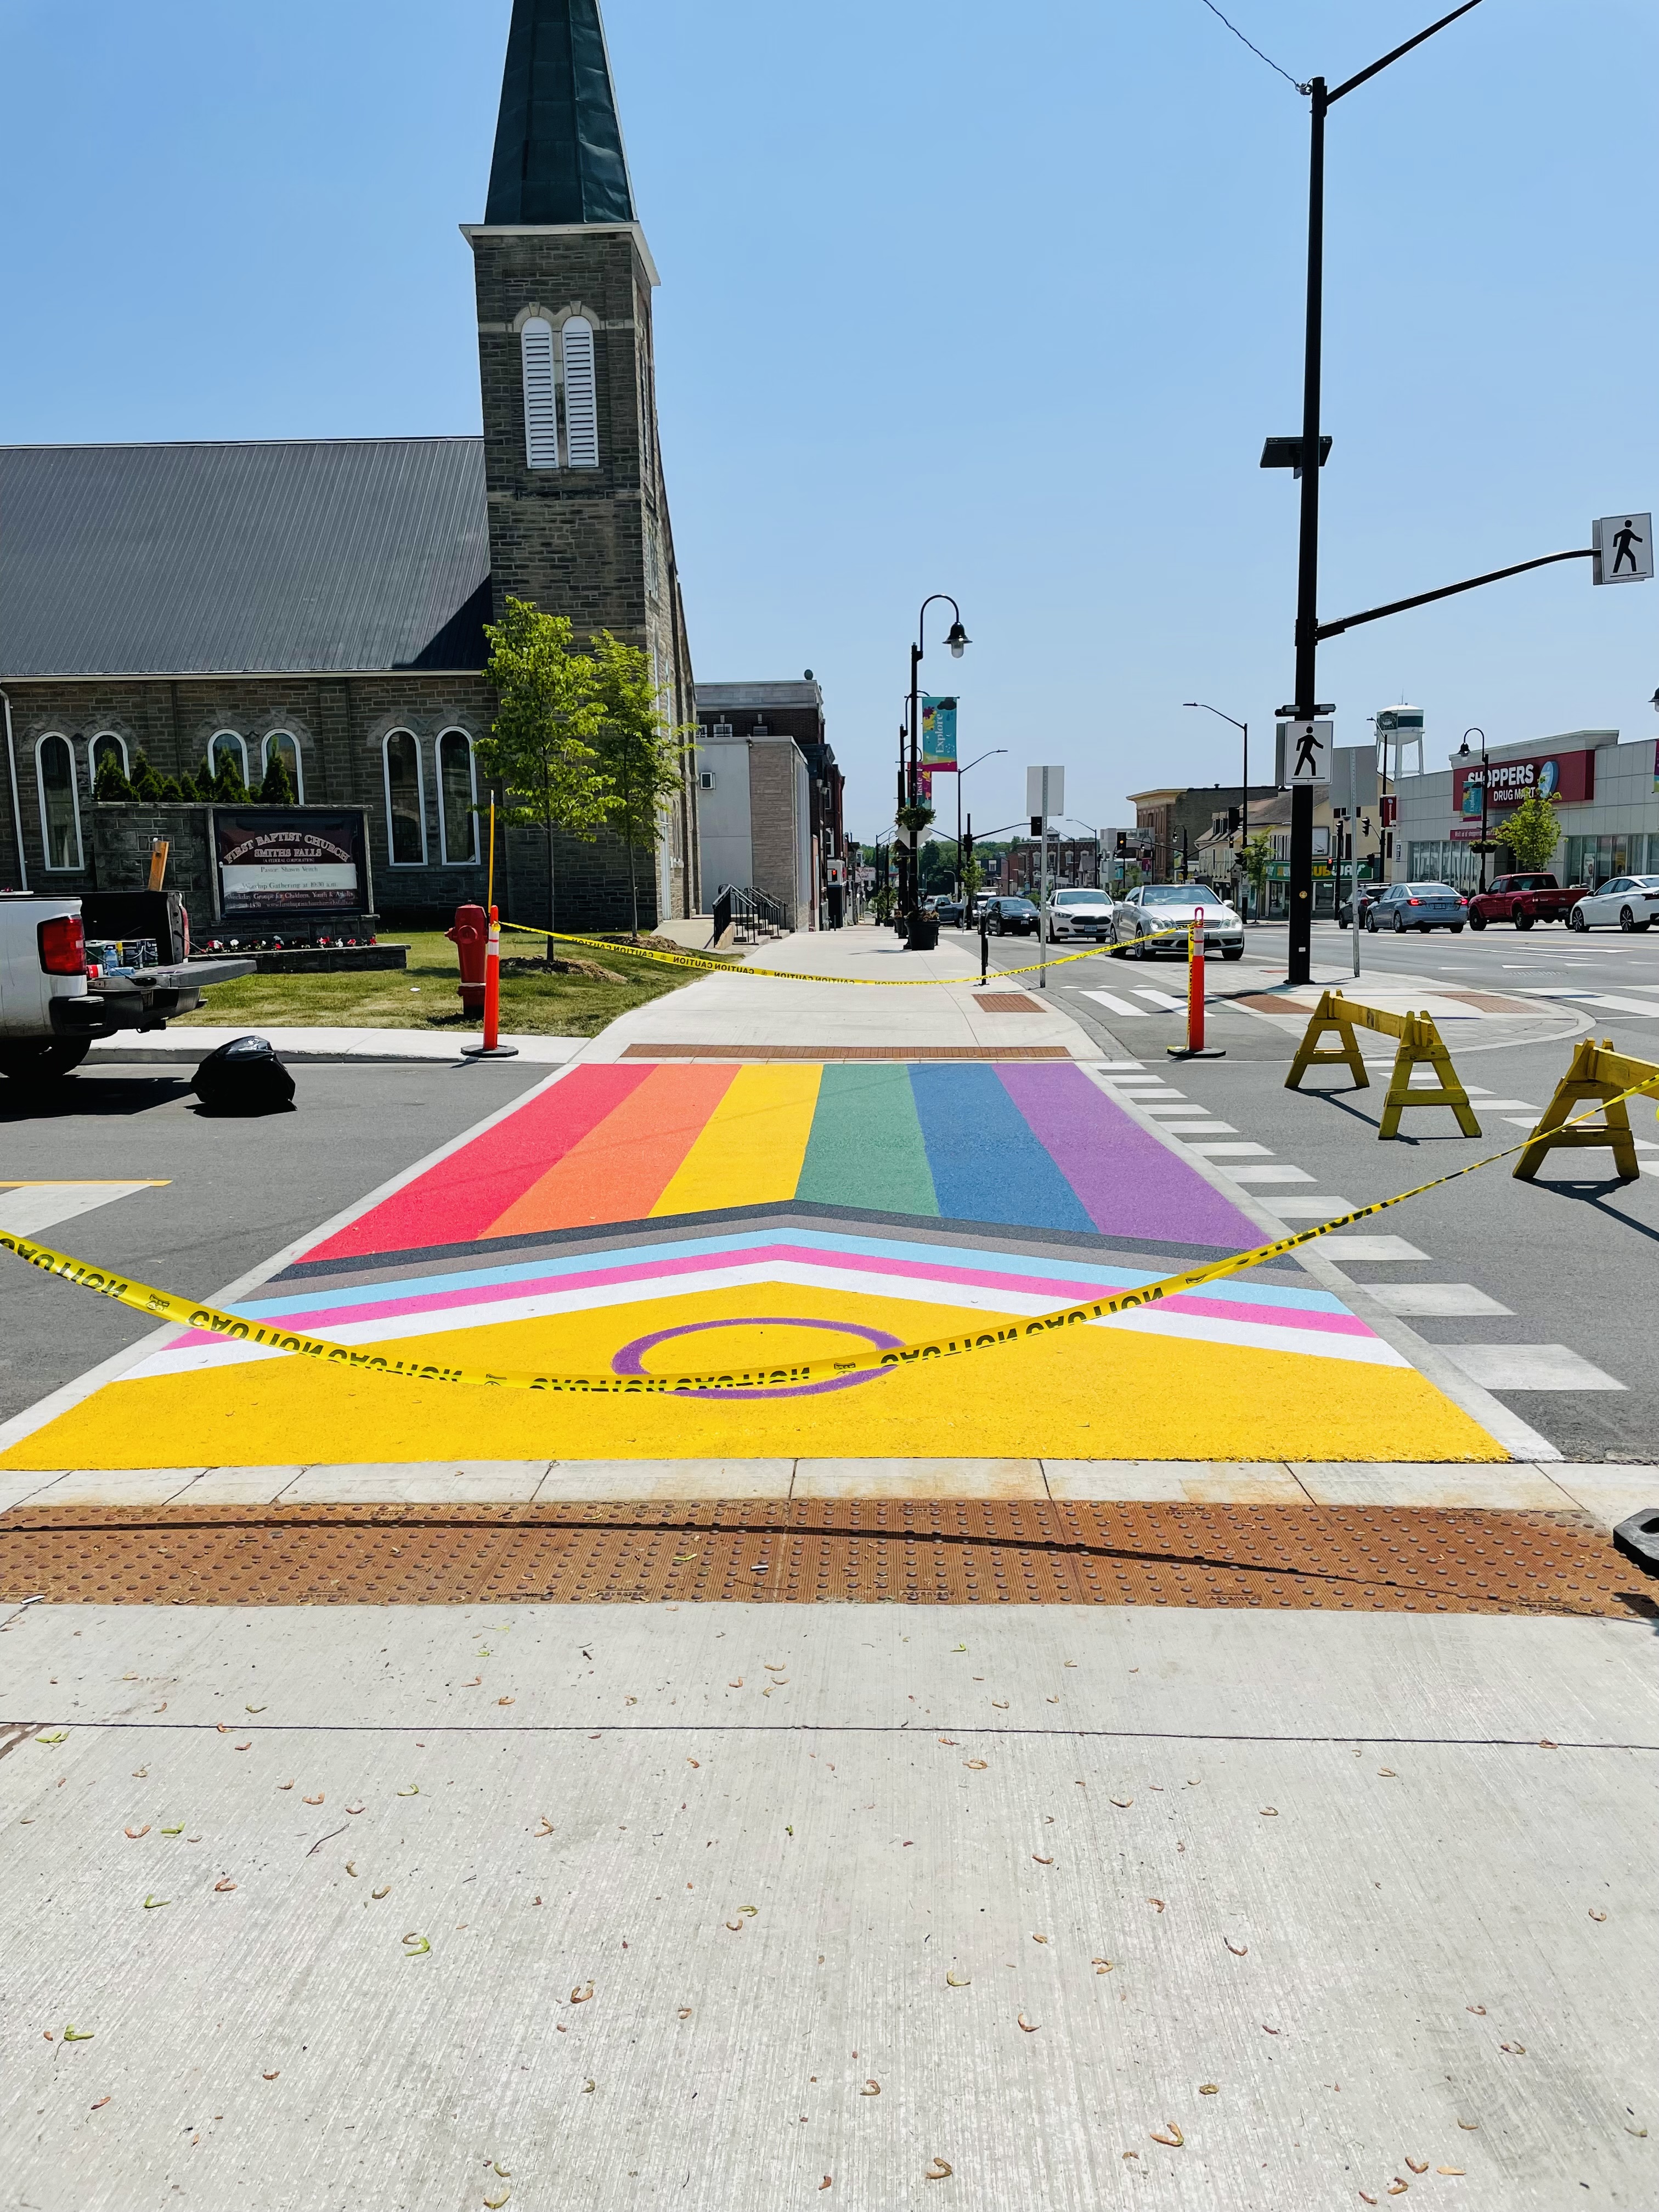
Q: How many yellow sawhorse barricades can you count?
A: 2